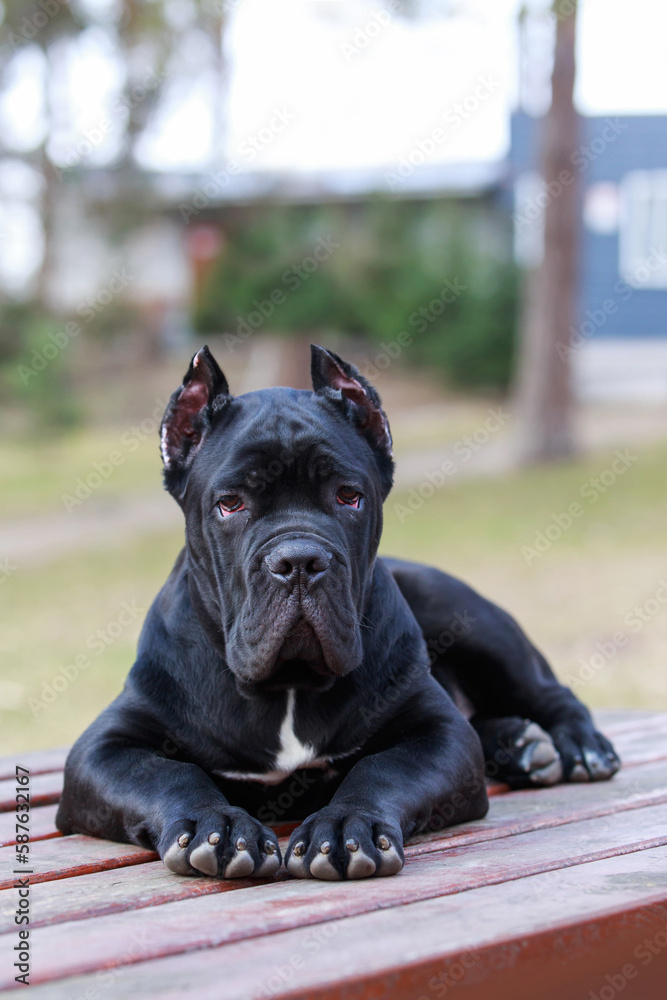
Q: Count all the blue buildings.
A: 1